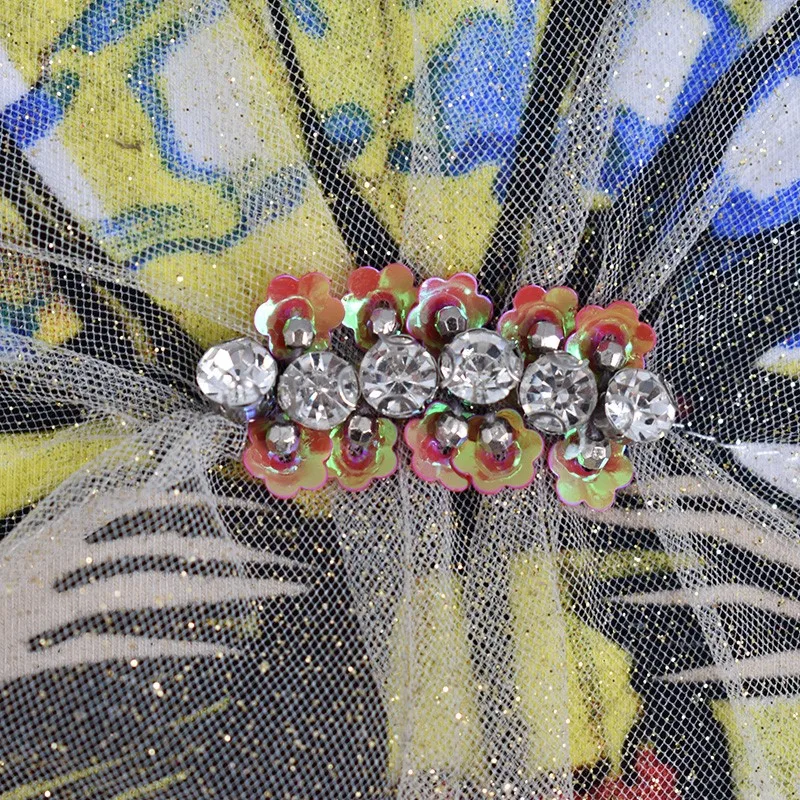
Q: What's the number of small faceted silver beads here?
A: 10